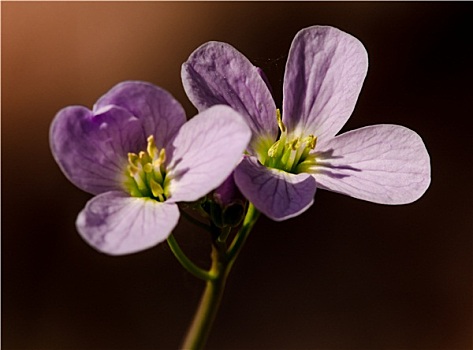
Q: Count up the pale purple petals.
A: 8